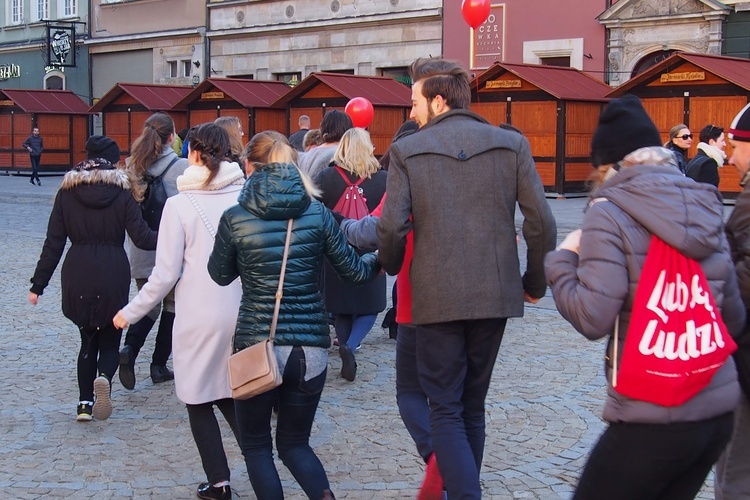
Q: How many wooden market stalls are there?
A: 6